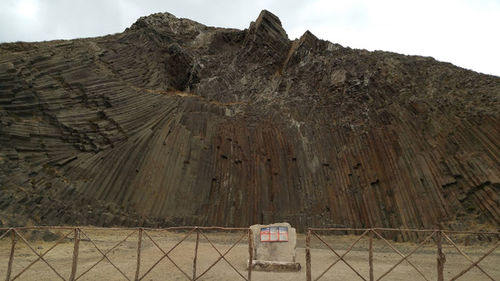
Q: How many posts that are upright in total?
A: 8